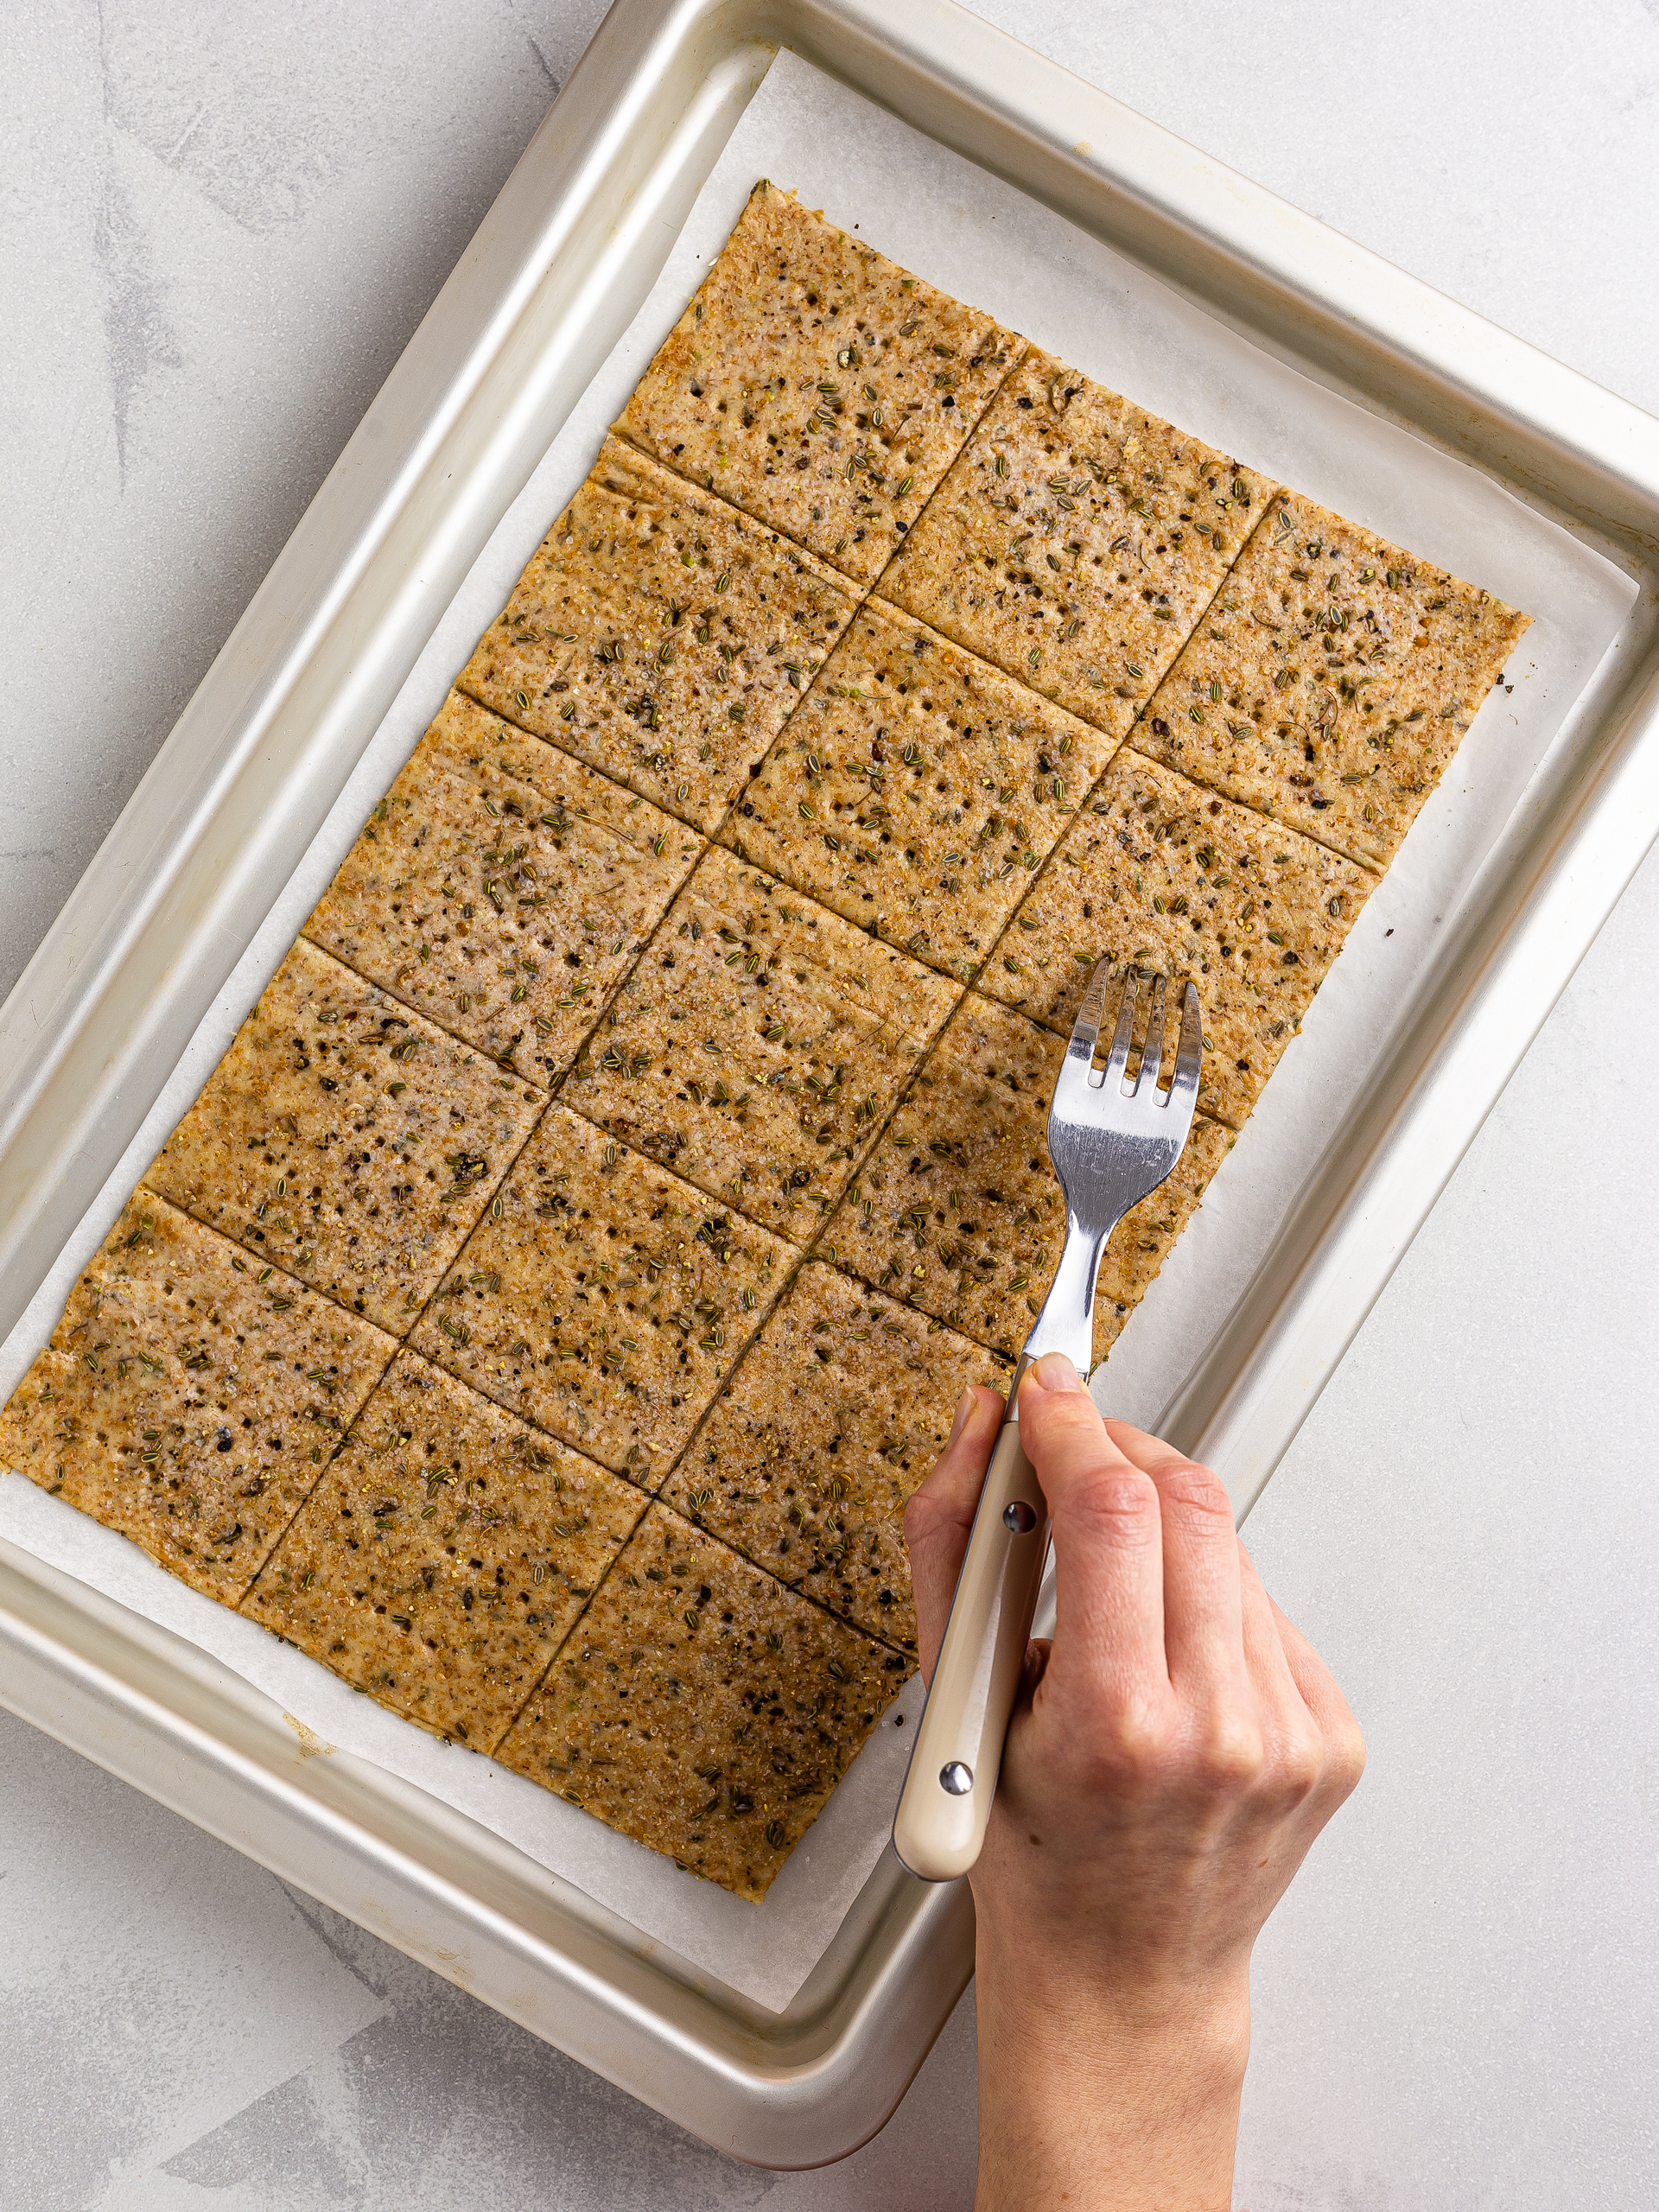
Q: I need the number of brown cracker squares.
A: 15